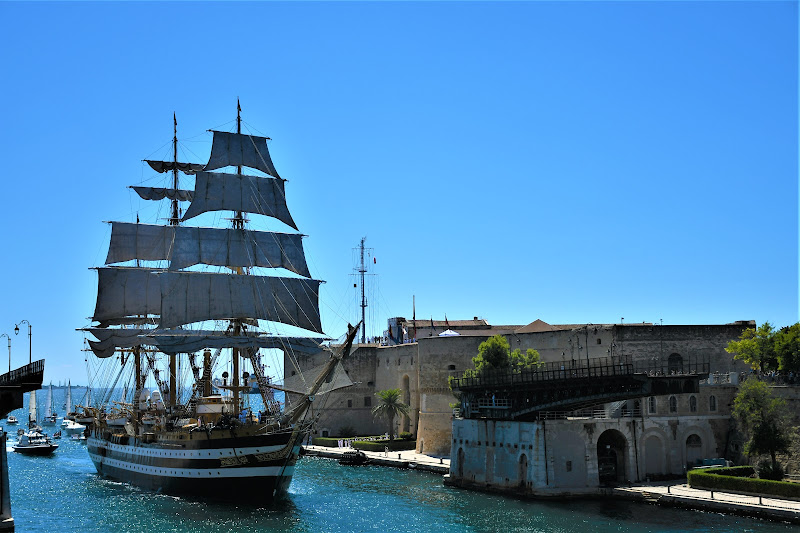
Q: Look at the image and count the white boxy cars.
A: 0